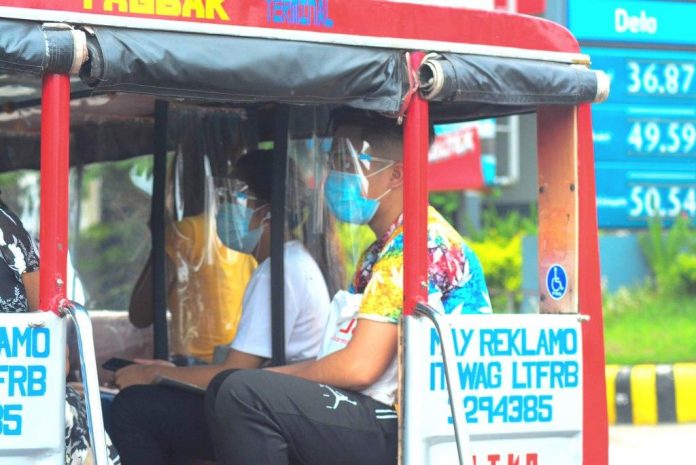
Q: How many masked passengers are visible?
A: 2